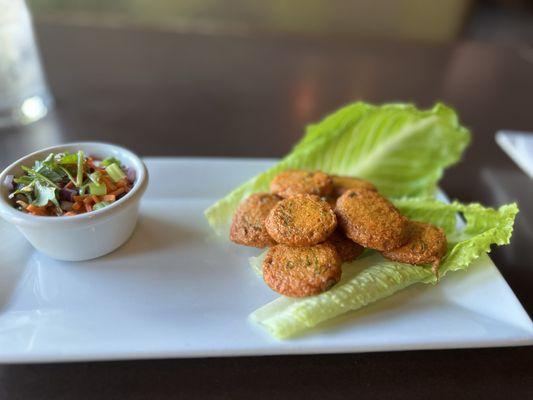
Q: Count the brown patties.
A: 8